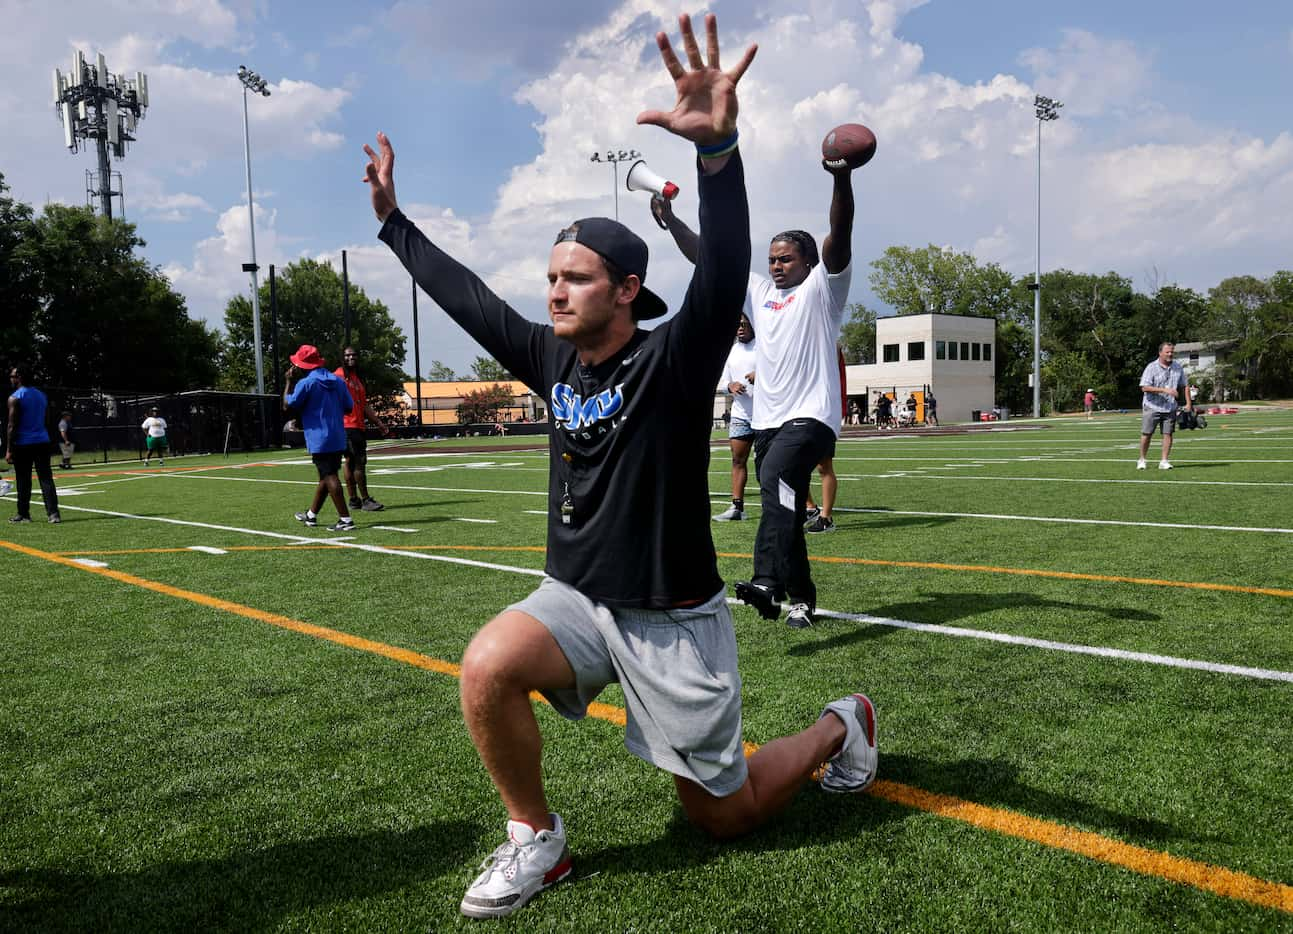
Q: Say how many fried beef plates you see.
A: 0